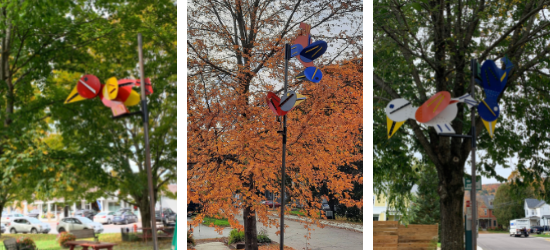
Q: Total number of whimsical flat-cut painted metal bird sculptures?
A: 5